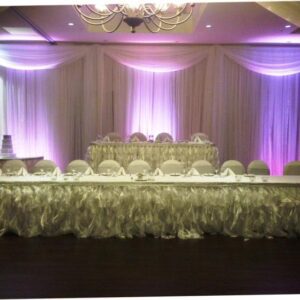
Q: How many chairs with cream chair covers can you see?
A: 14